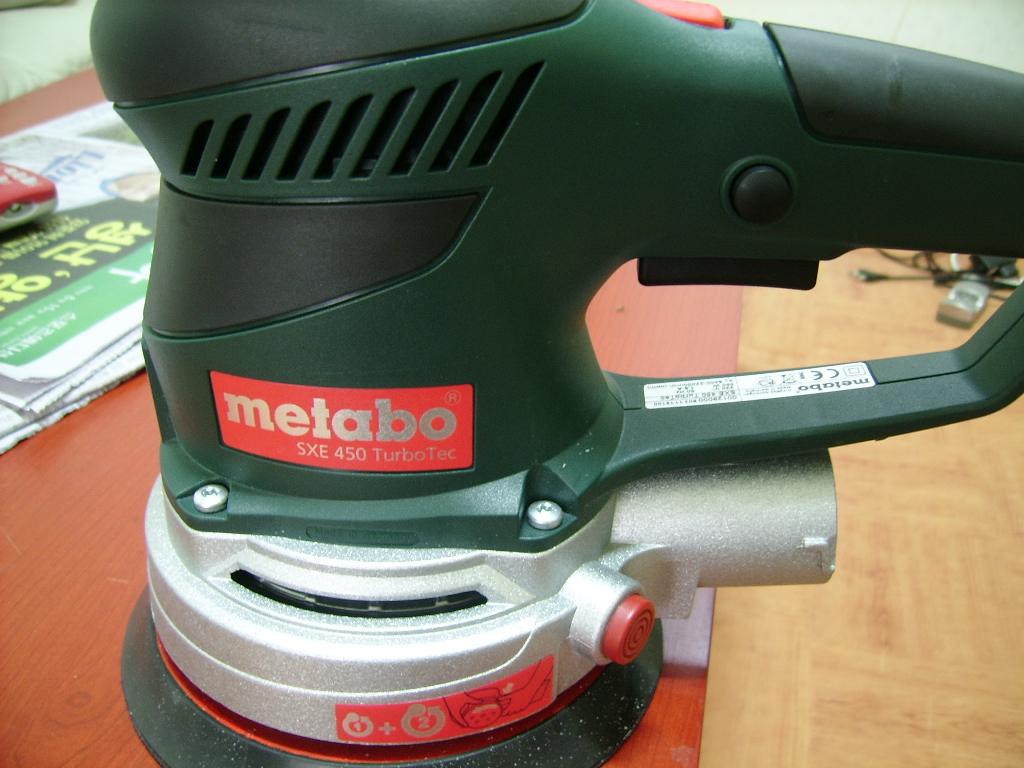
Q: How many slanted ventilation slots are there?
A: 9